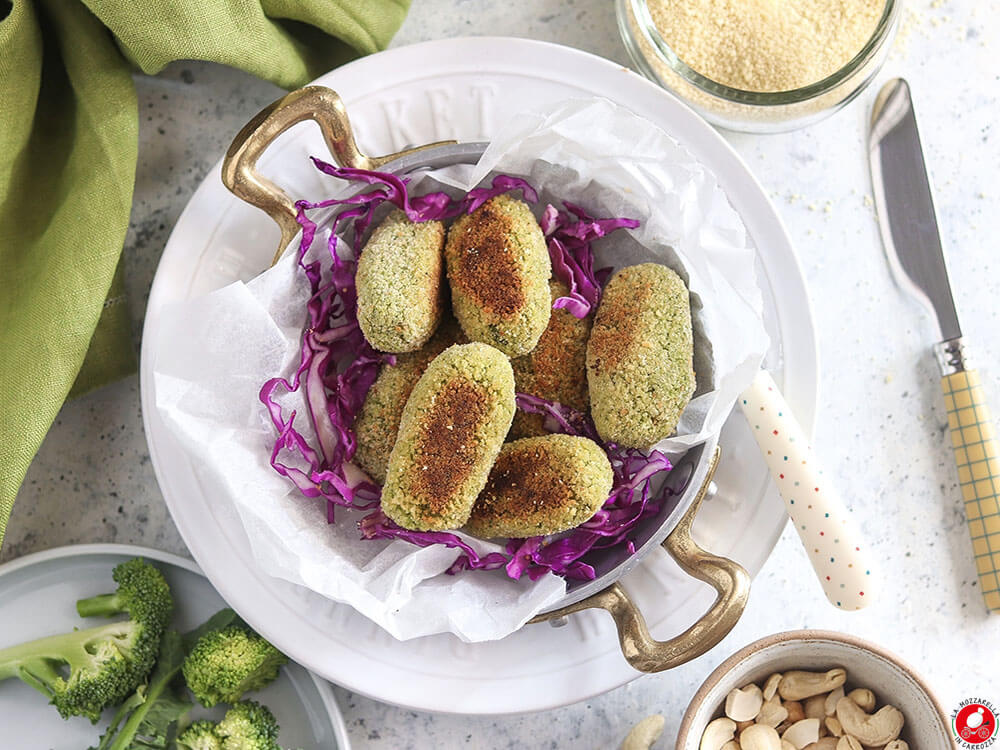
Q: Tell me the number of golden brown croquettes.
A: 7